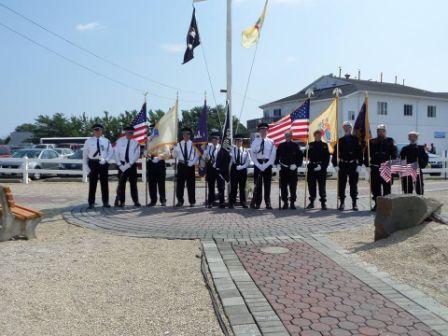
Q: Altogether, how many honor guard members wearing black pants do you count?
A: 12